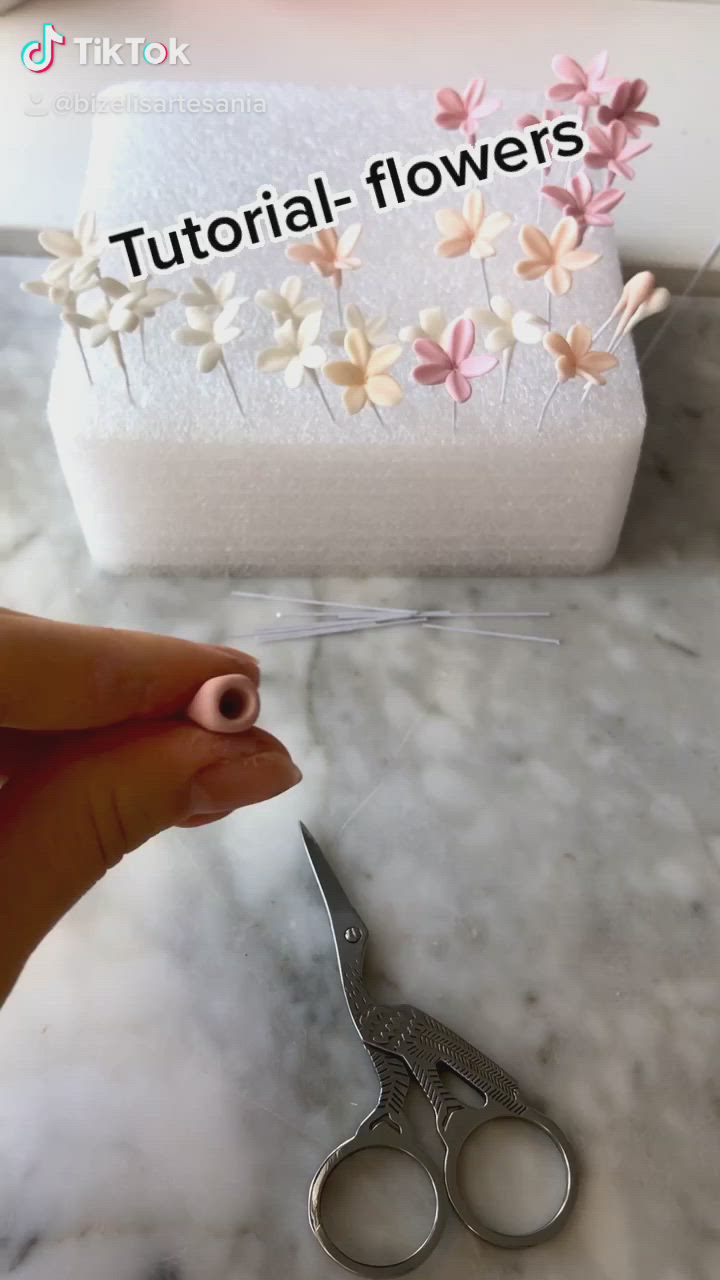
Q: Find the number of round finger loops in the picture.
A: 2